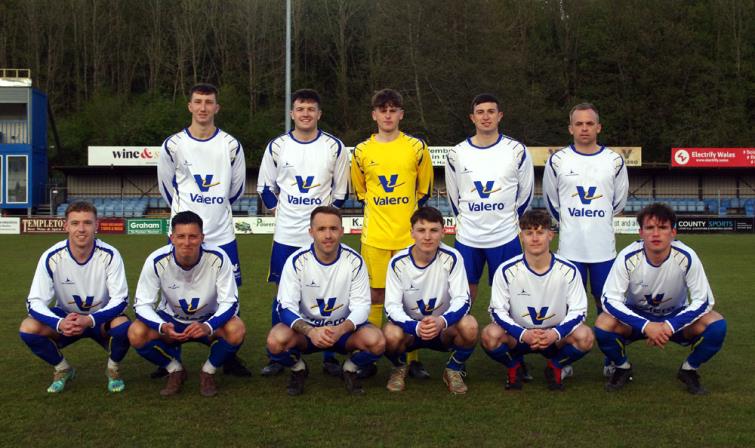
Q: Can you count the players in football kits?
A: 11